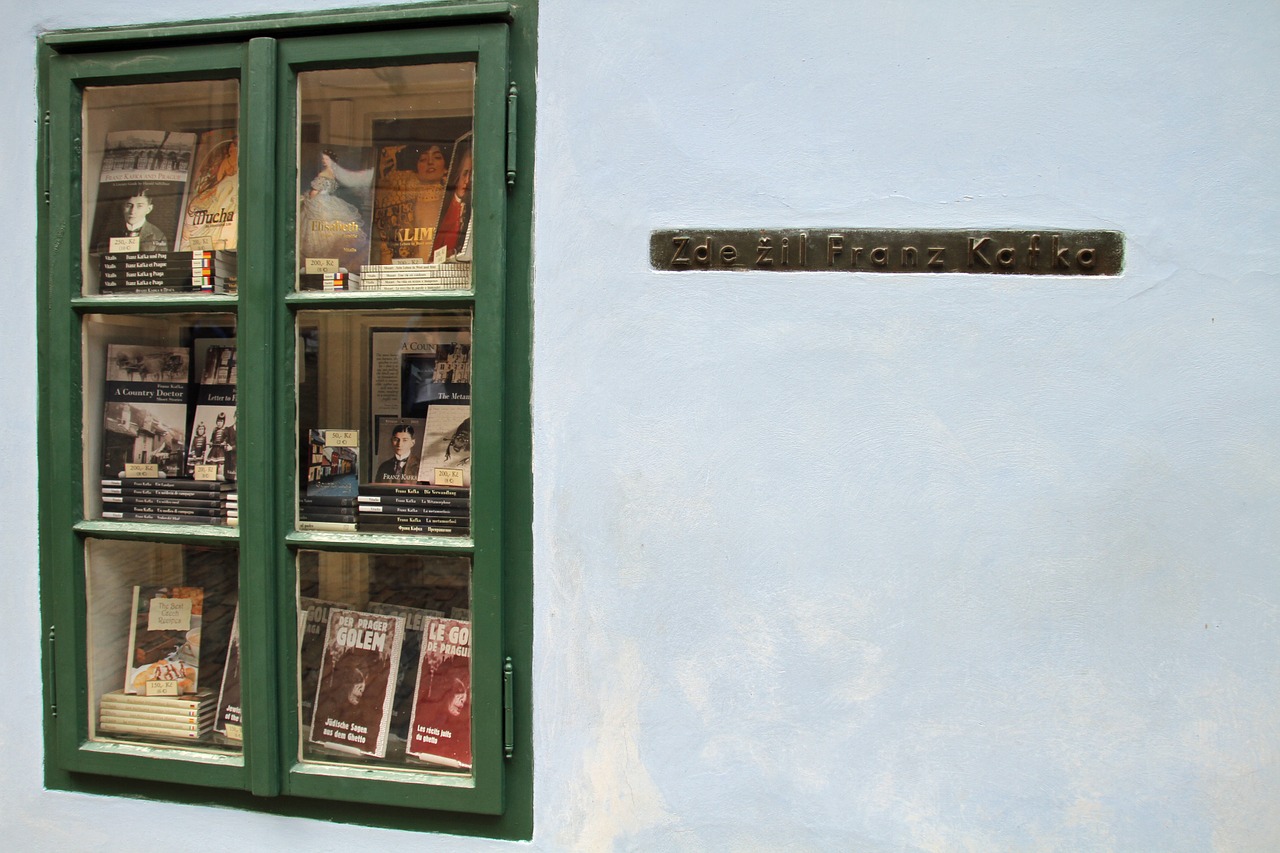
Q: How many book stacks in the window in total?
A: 7